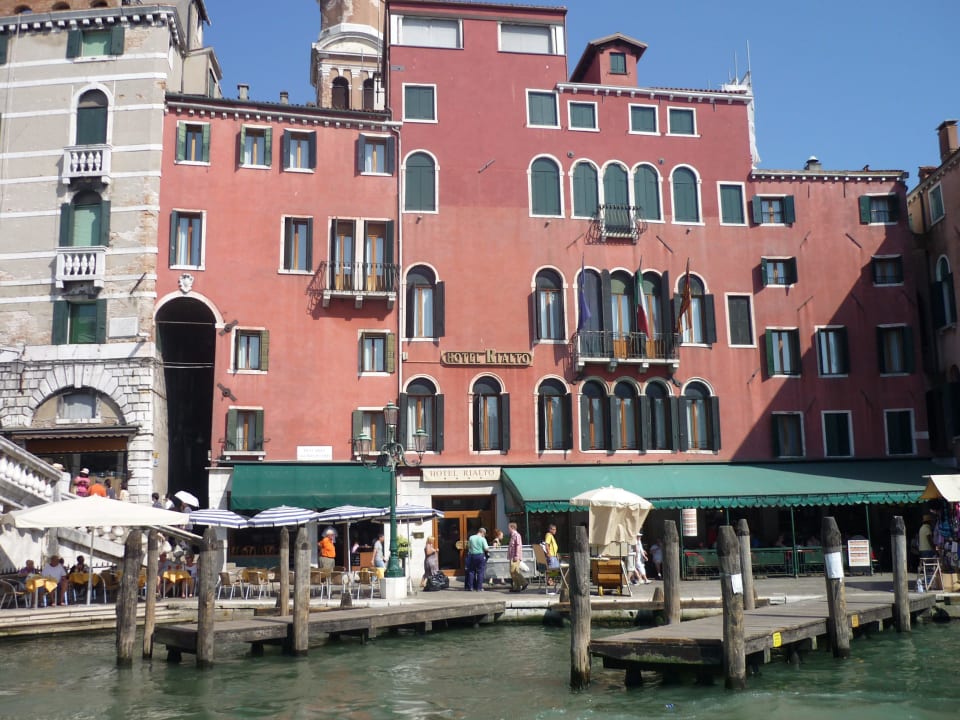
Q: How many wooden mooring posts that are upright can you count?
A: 11